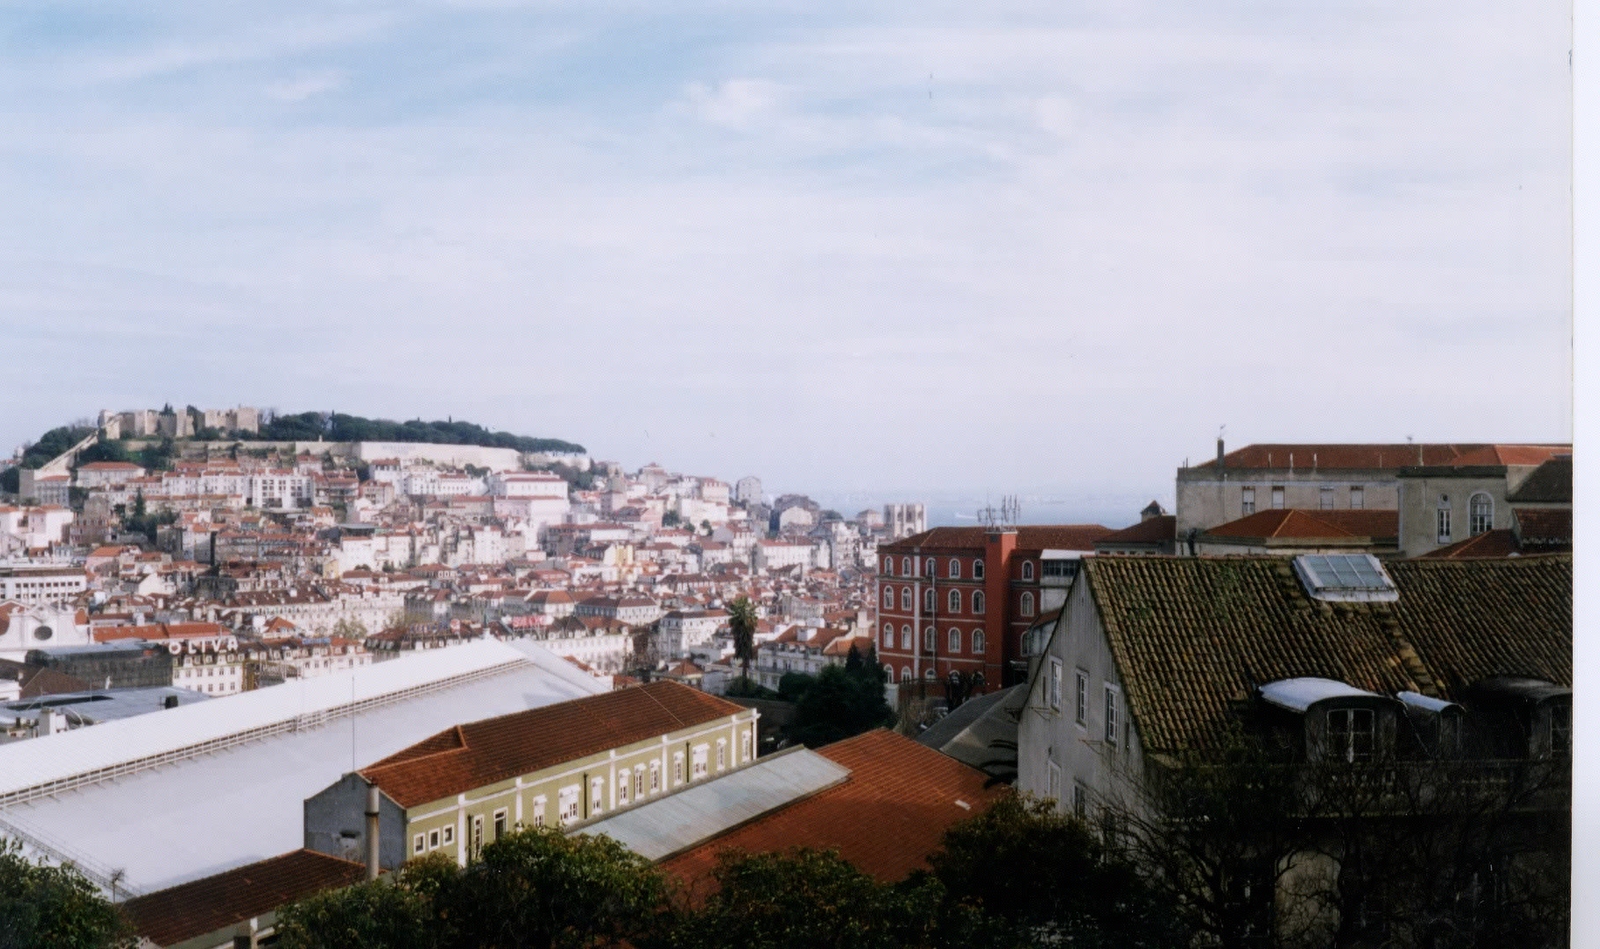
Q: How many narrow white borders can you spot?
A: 1